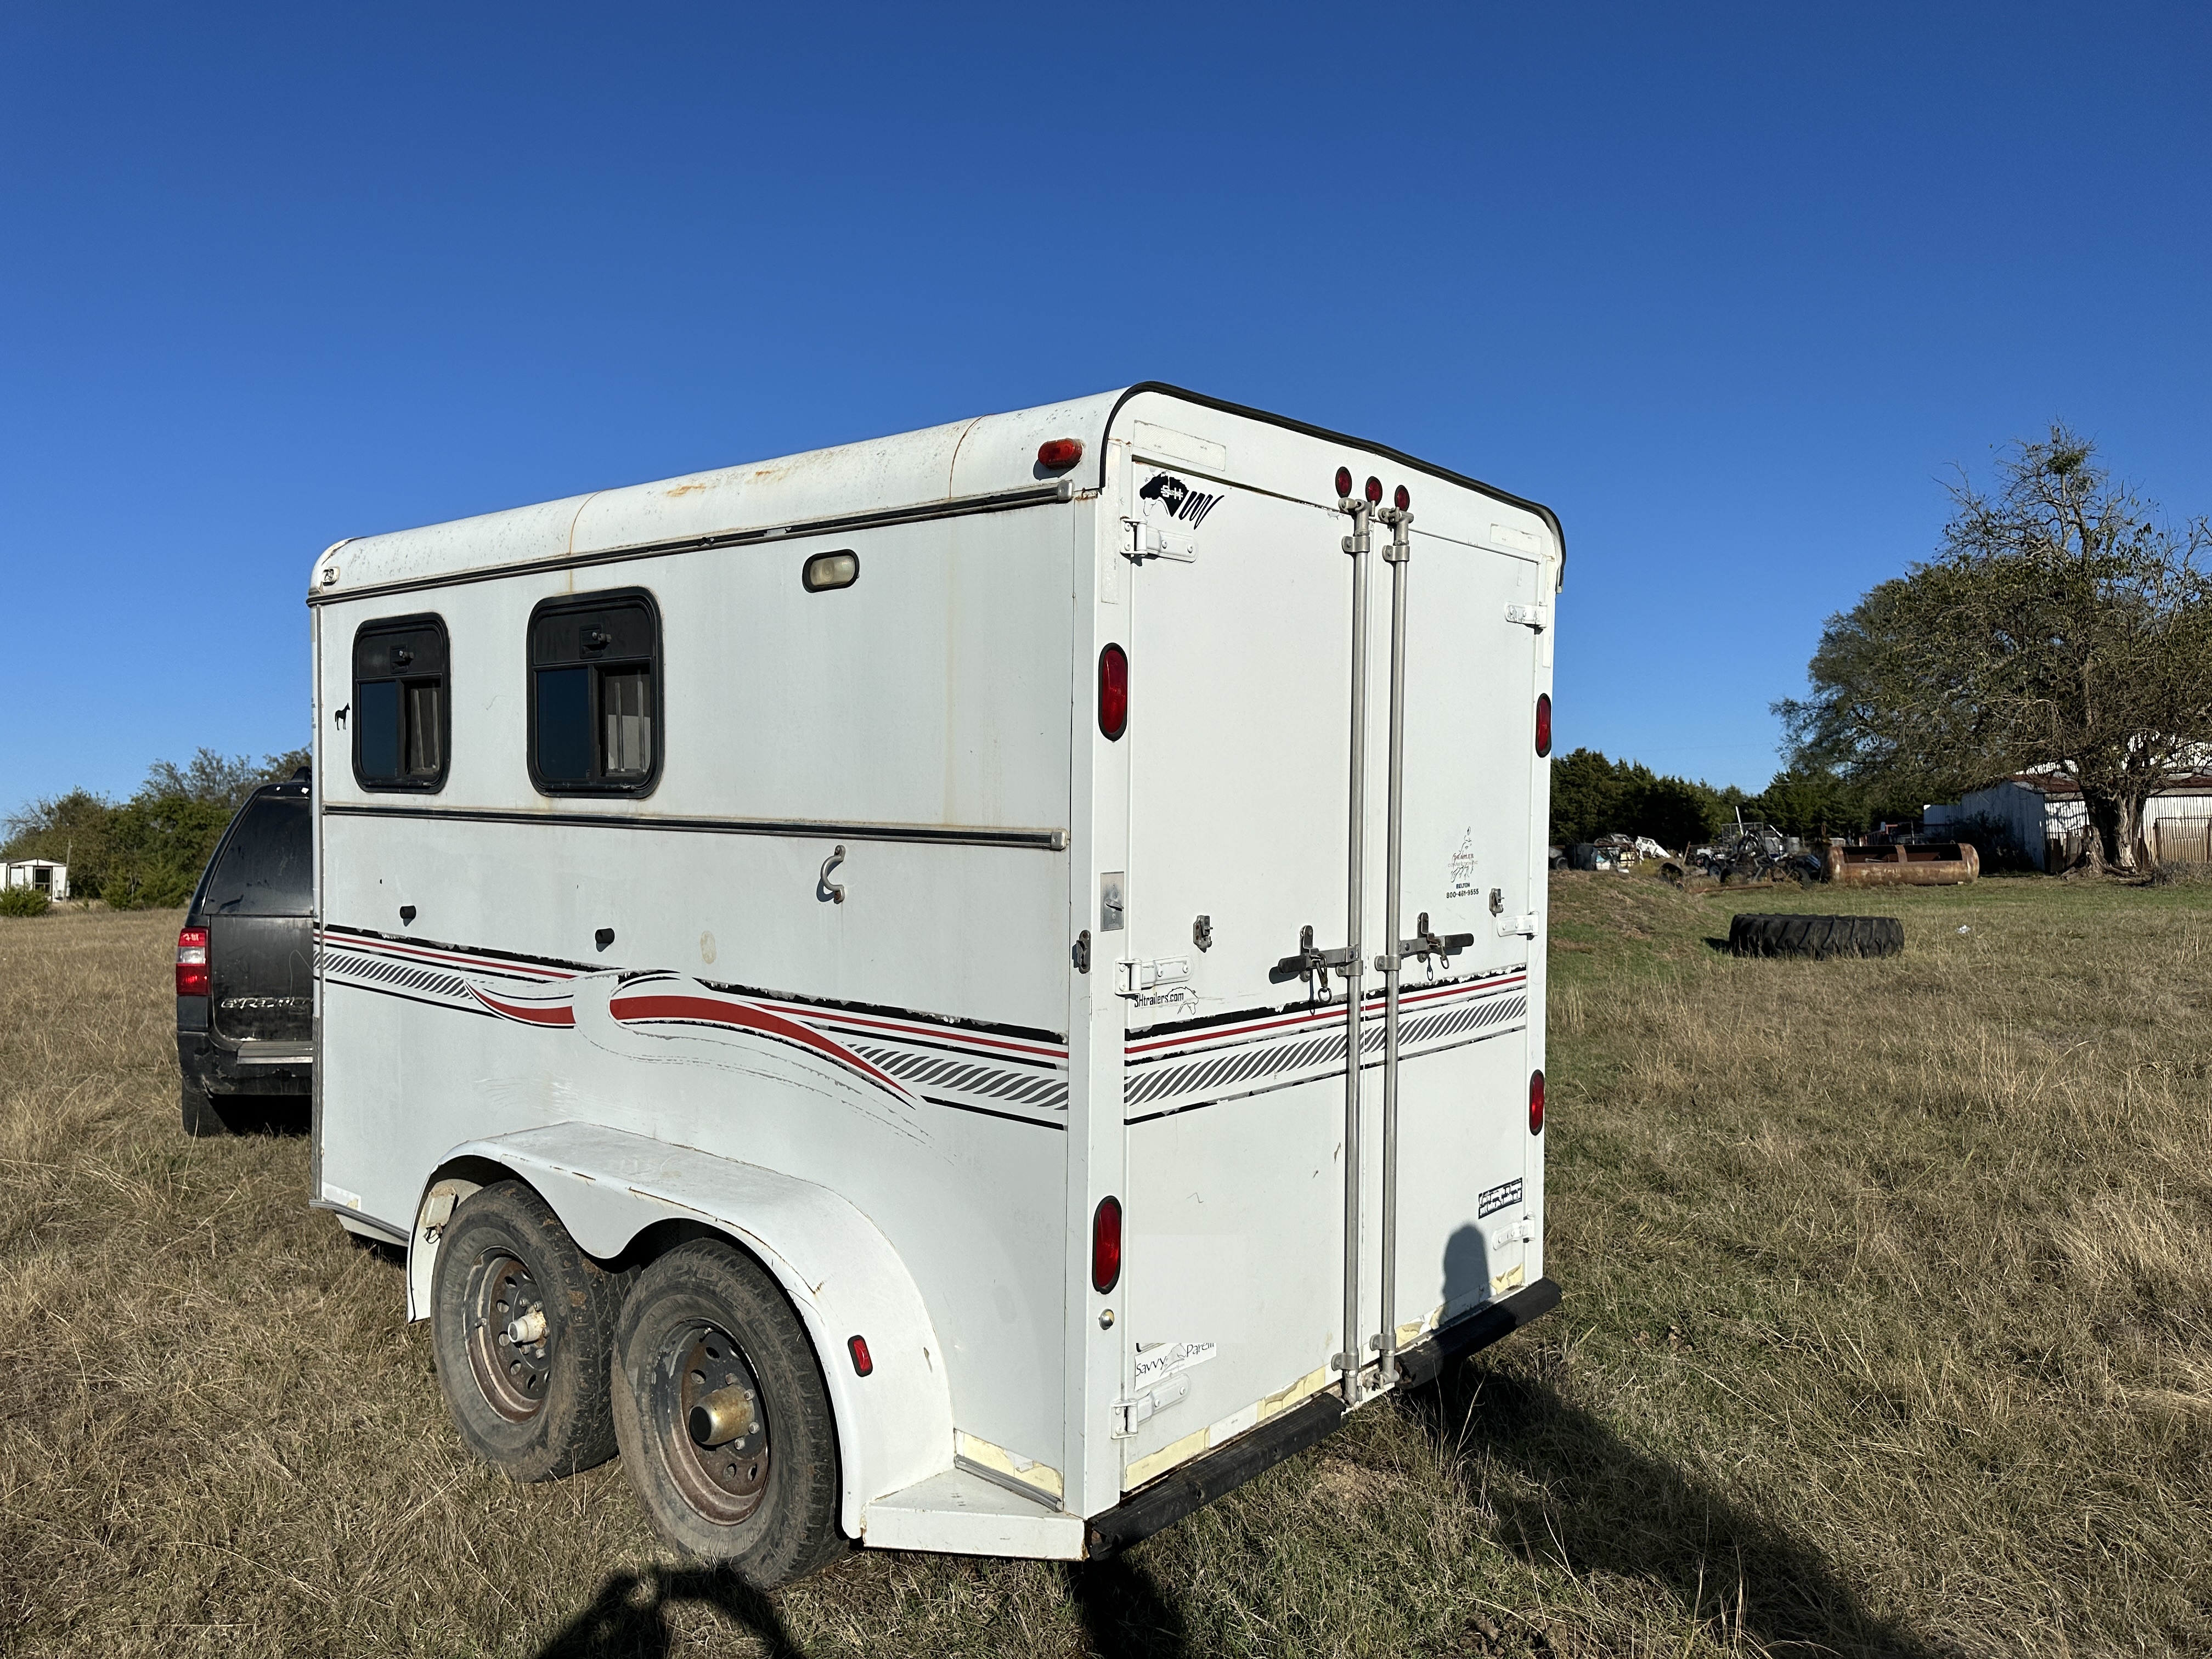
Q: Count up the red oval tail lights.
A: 4